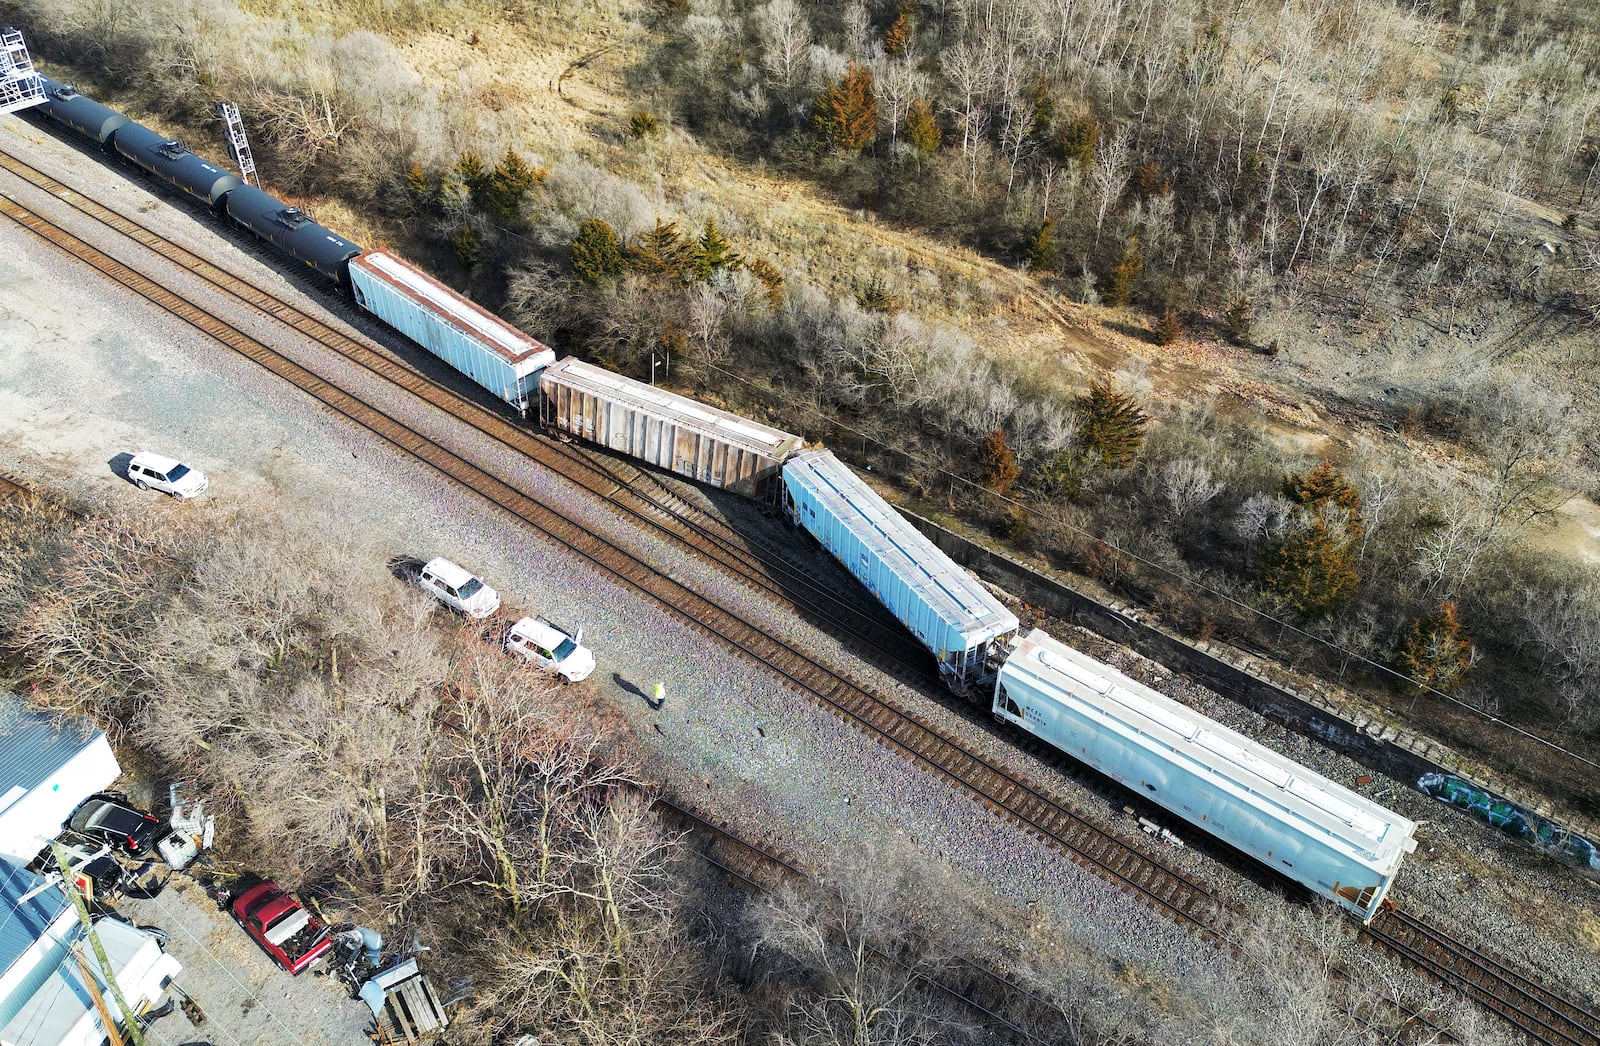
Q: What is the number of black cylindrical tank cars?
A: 3